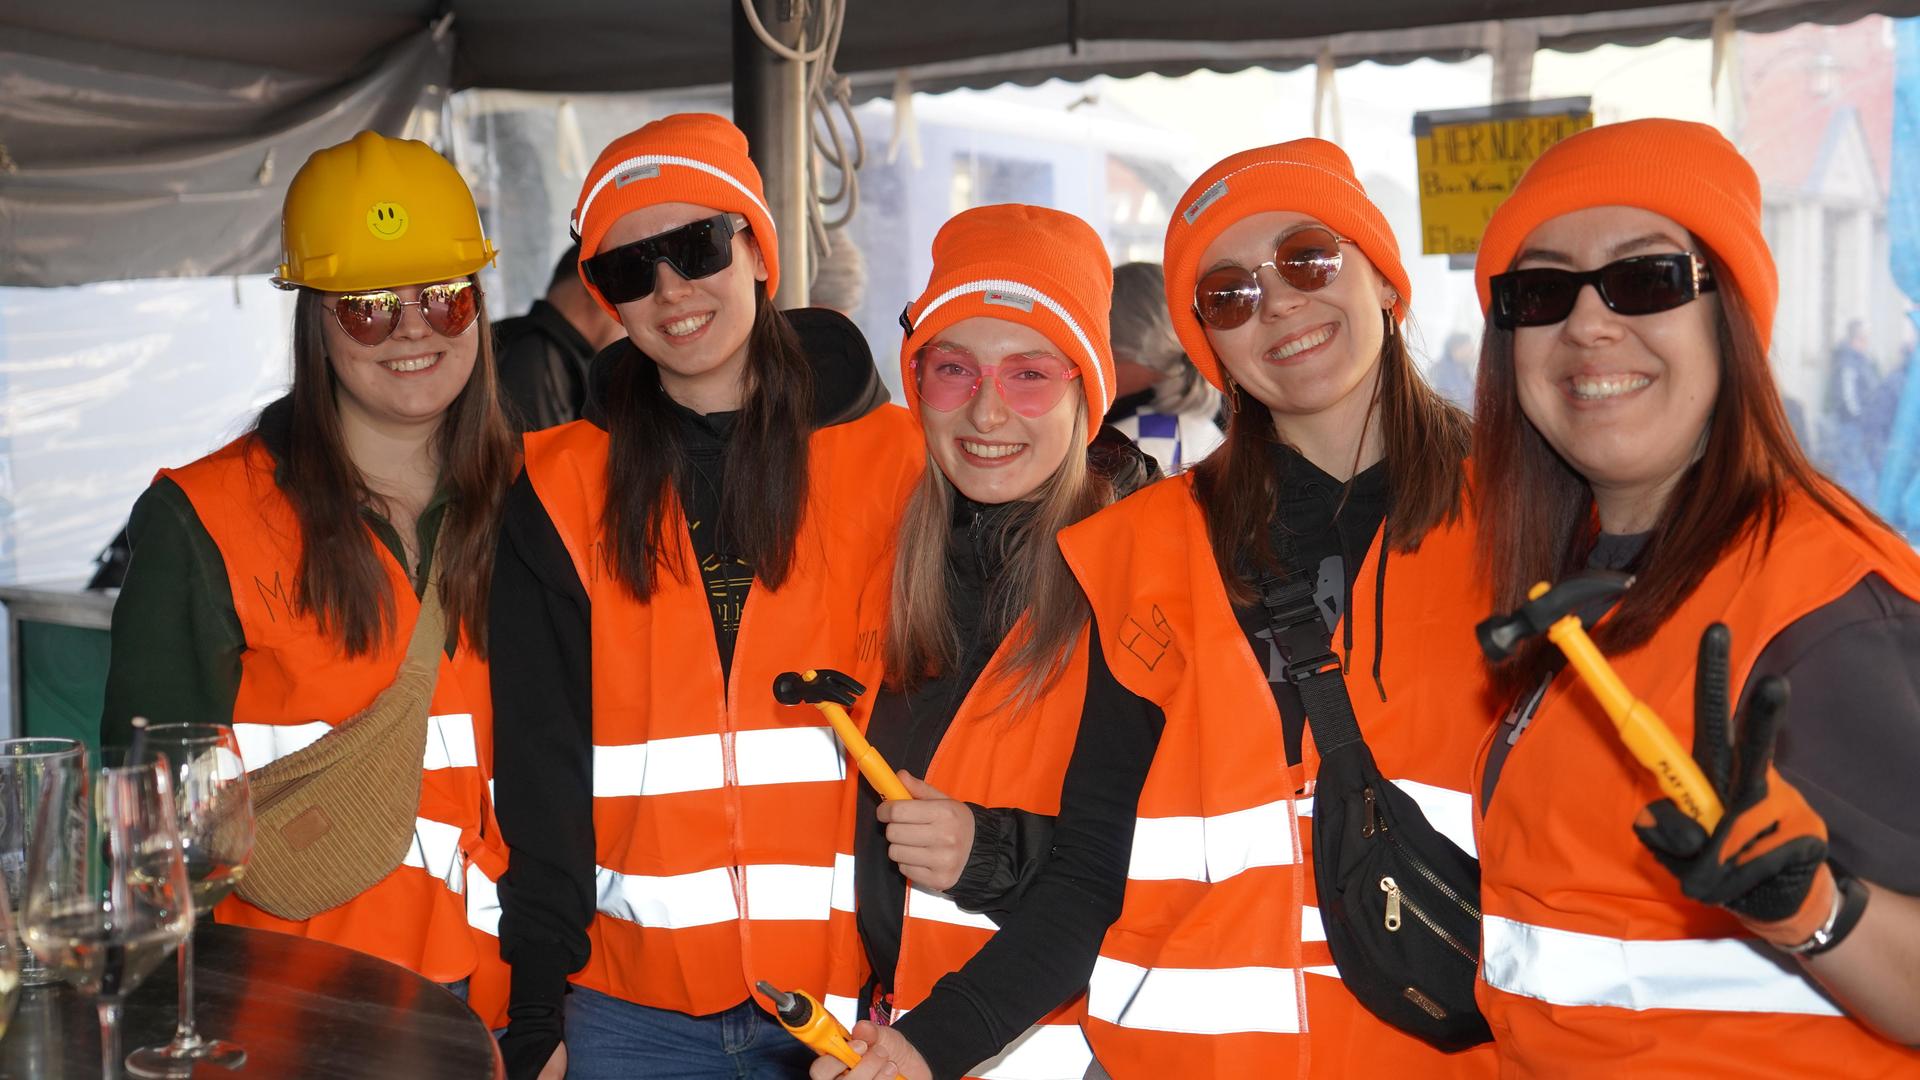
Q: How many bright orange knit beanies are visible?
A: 4